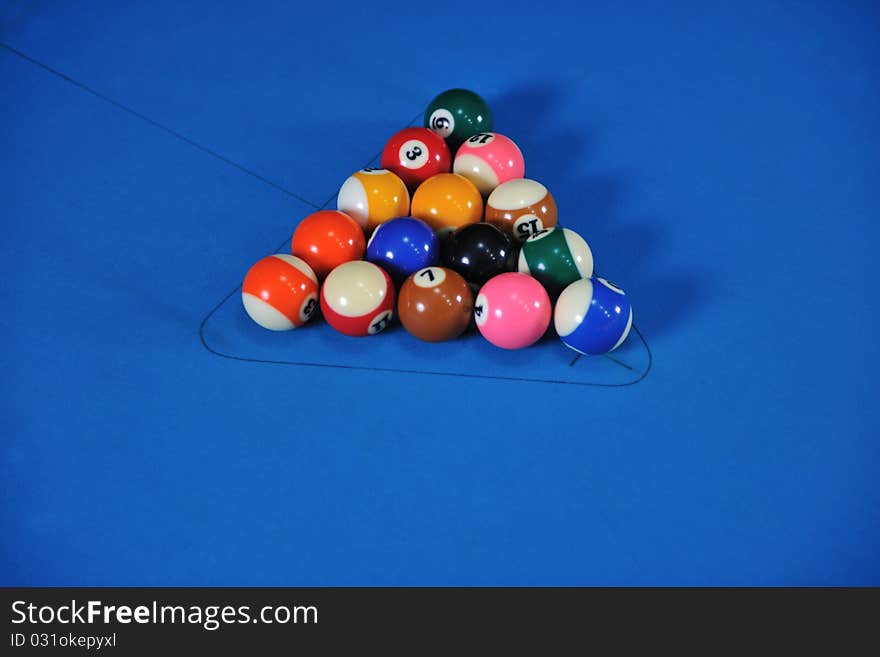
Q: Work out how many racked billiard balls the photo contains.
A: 15